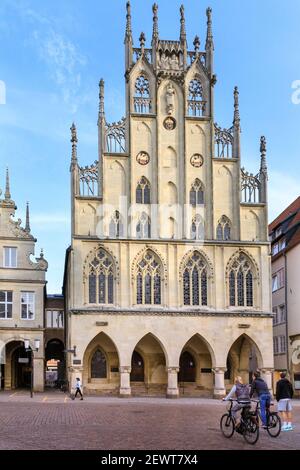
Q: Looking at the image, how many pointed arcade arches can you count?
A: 4